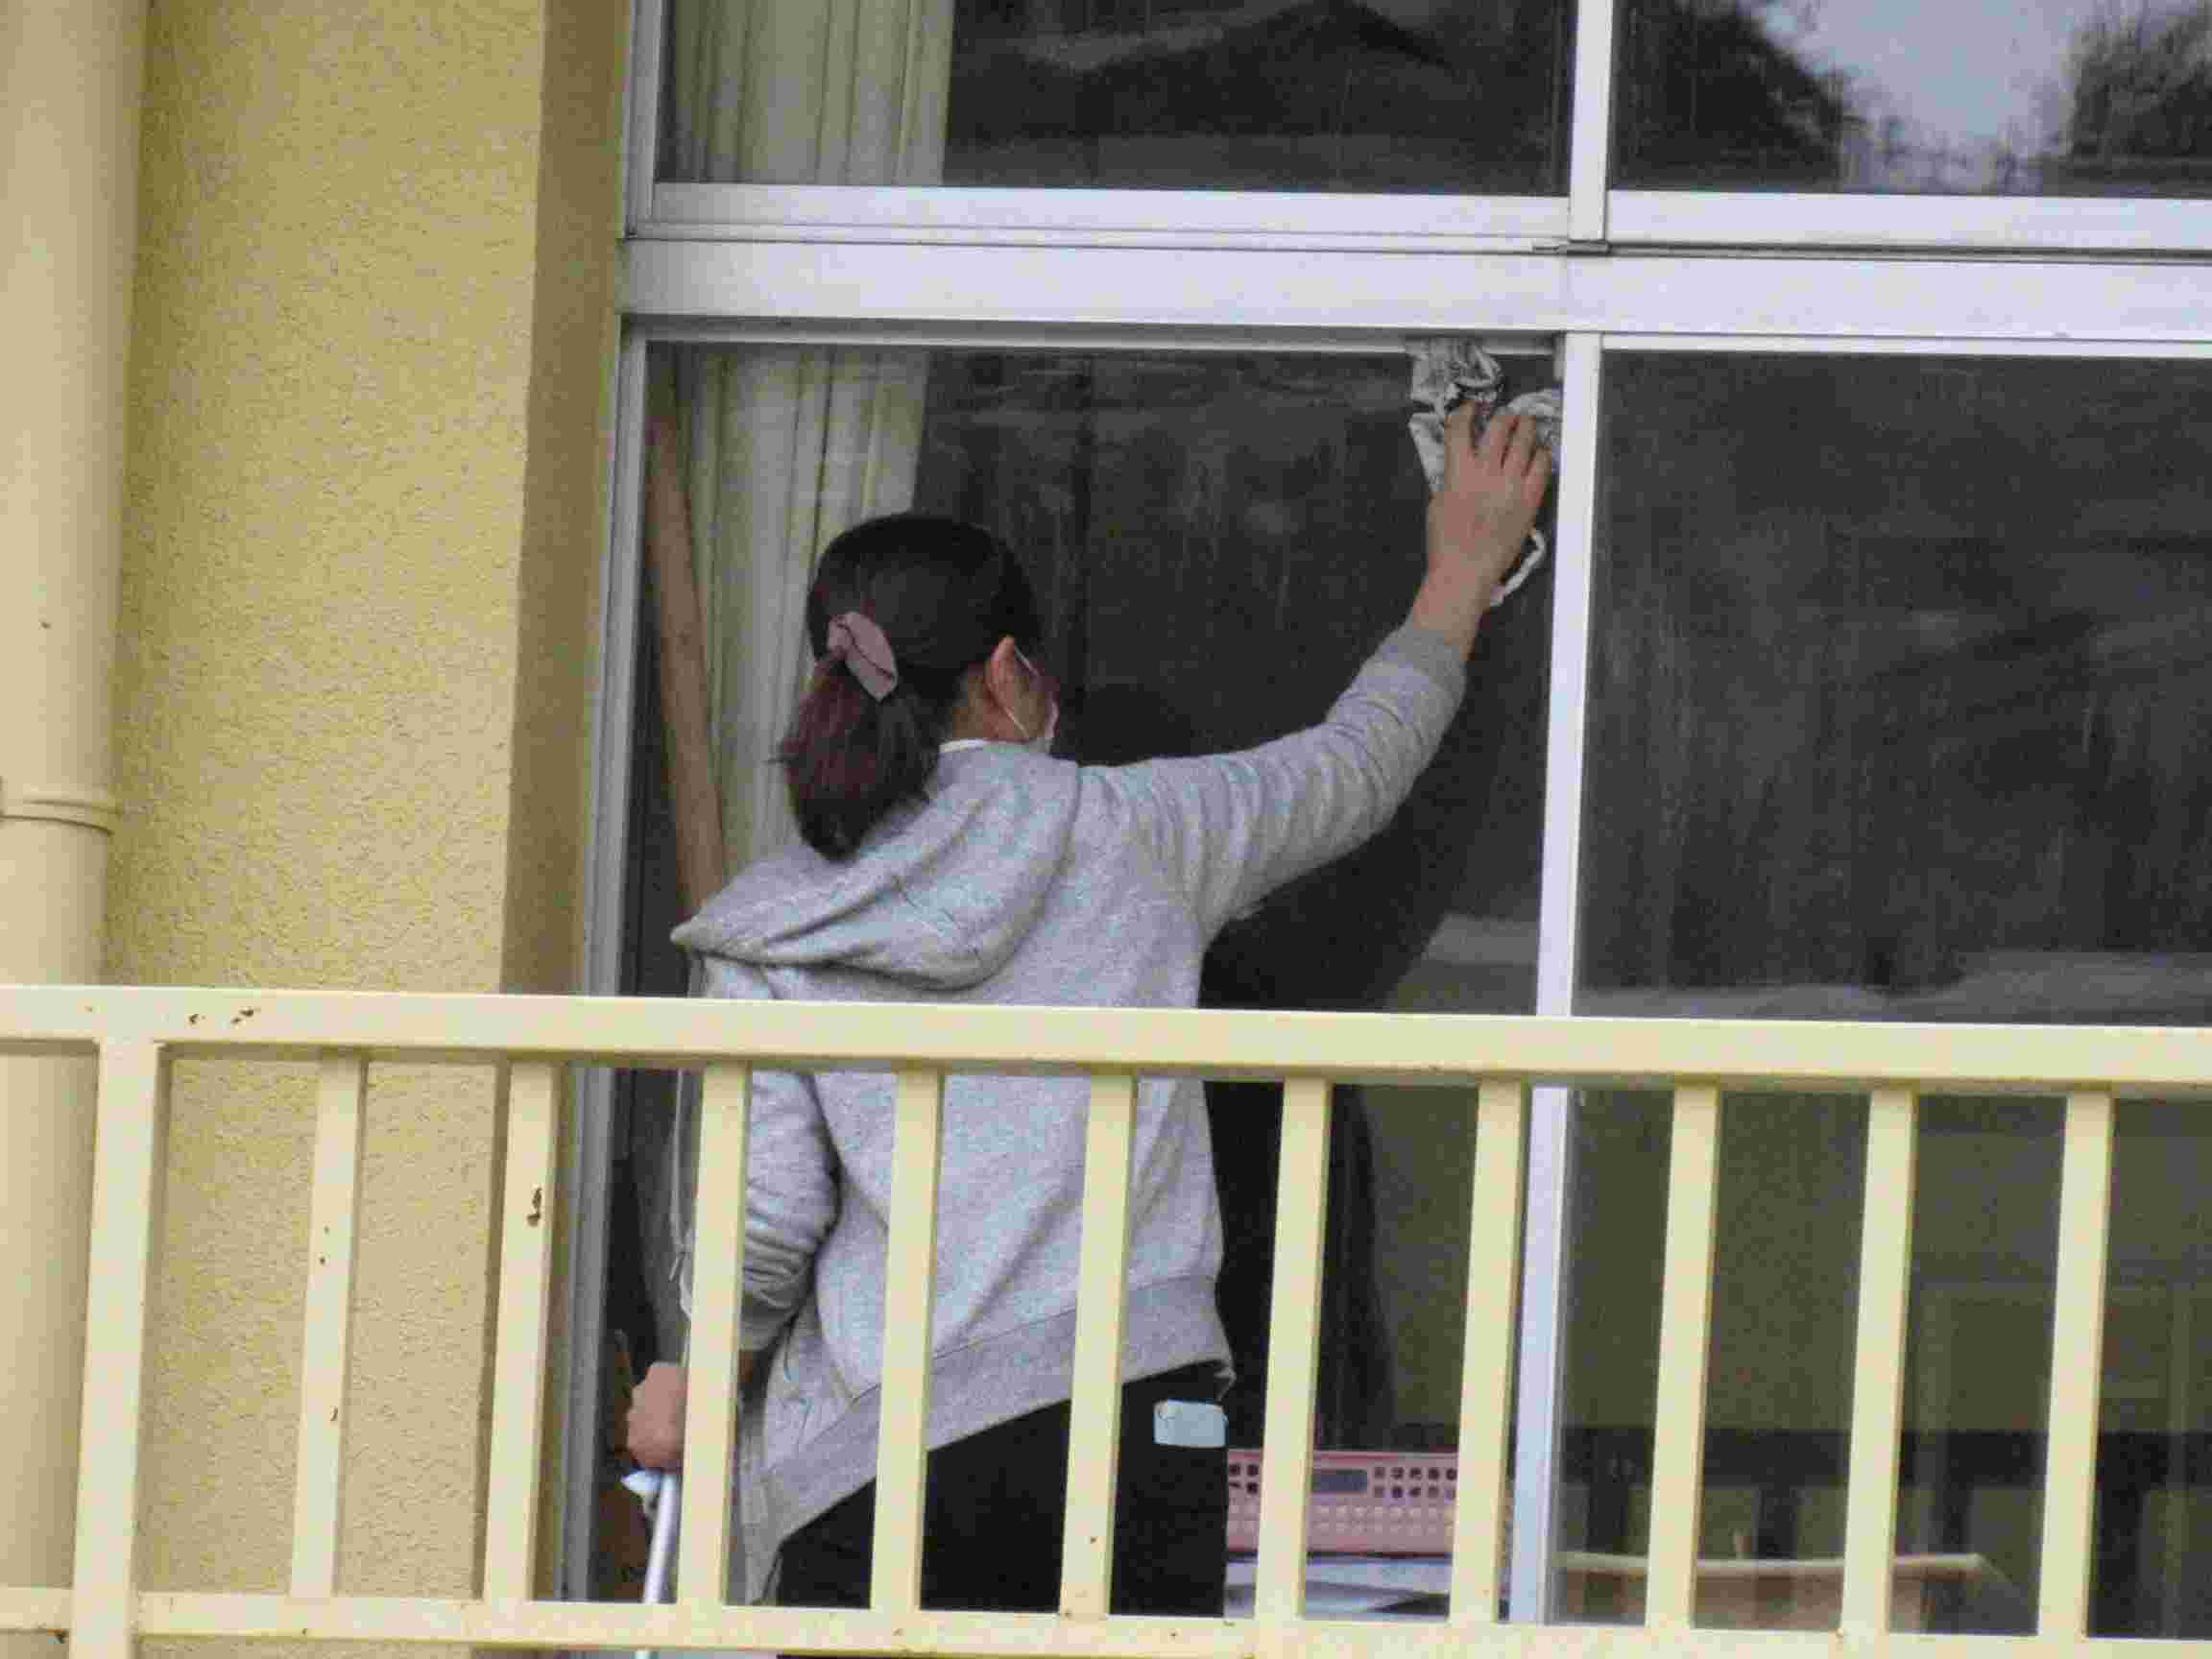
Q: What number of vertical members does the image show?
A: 11